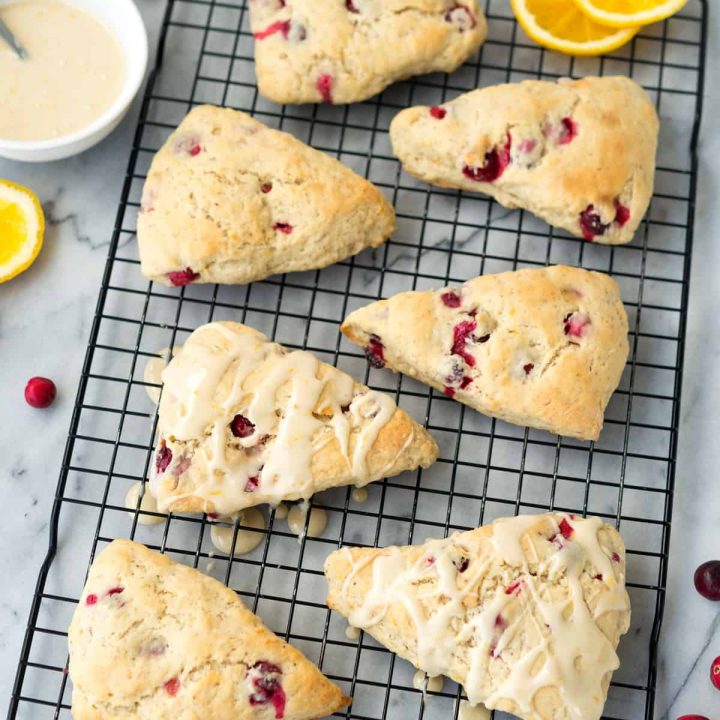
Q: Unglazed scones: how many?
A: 5